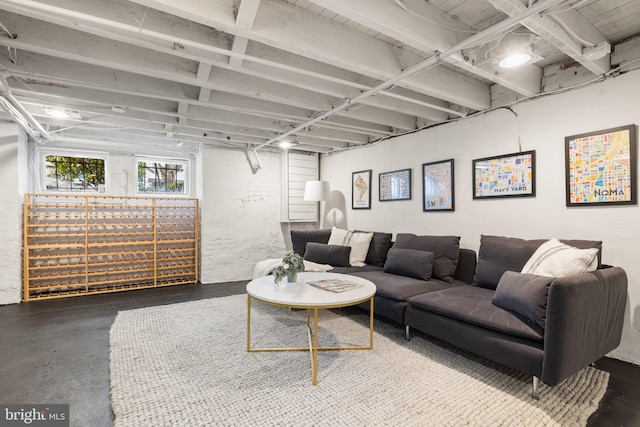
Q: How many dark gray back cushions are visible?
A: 4